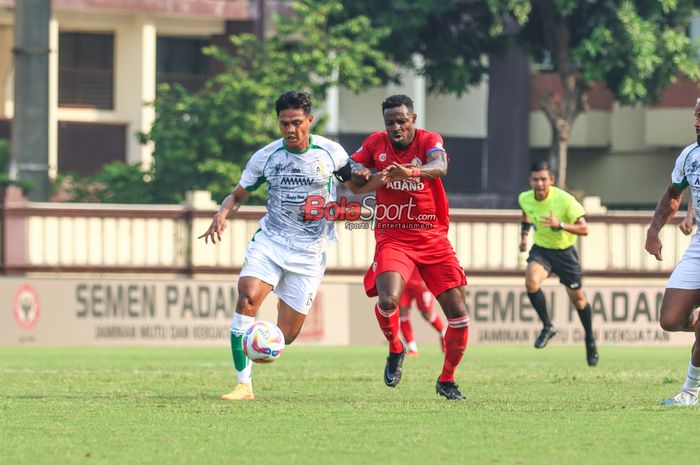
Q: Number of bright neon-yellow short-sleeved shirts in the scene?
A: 1